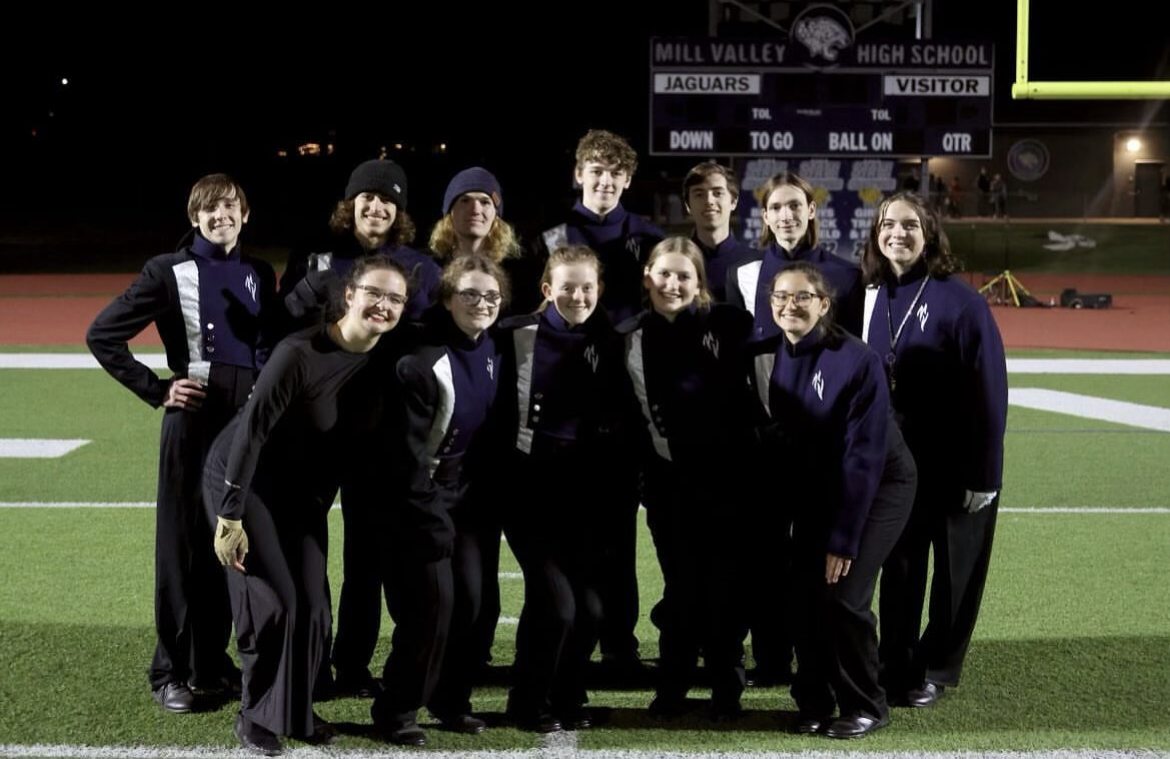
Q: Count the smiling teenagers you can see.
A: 12